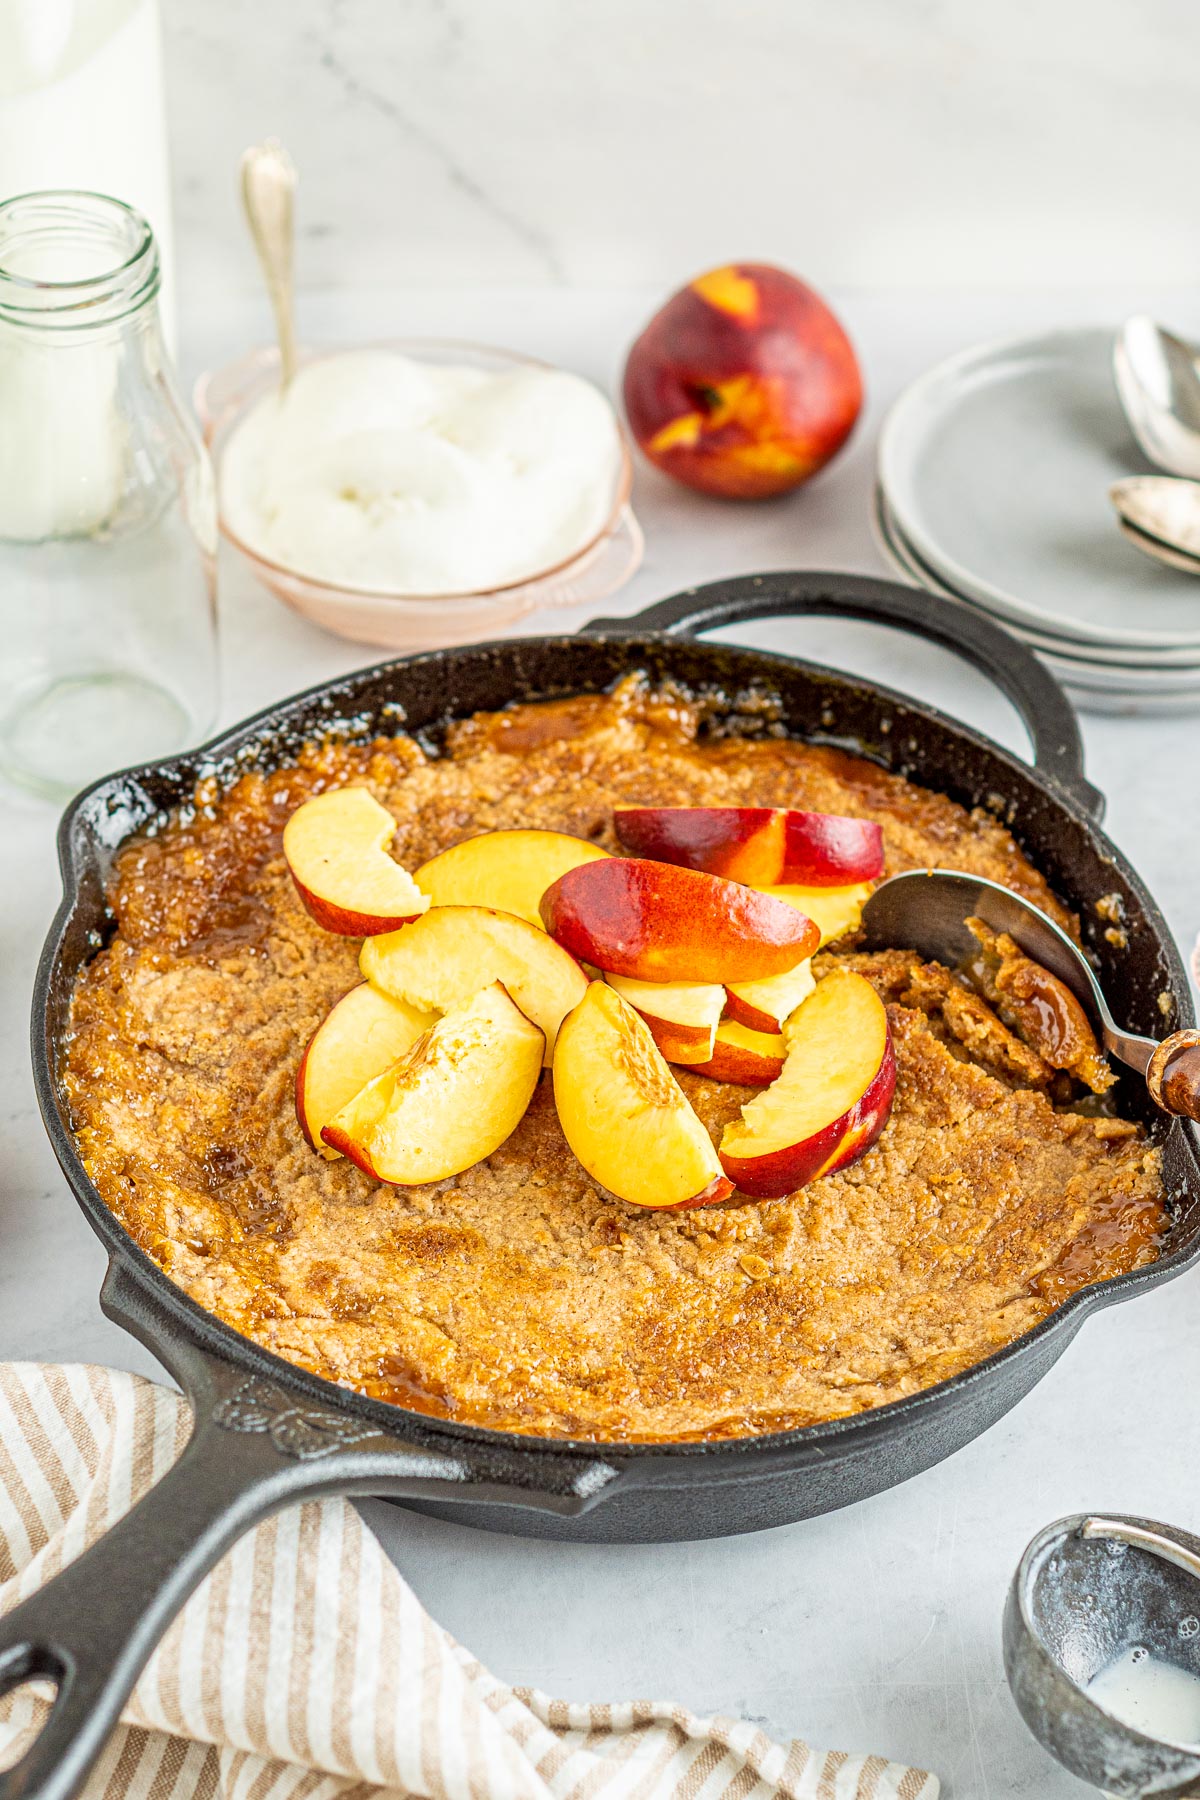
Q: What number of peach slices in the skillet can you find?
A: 13